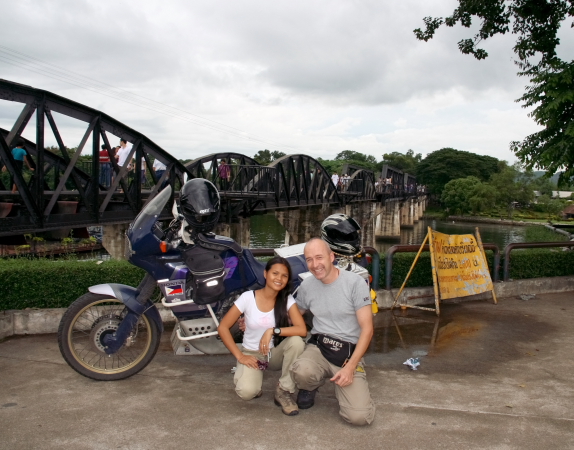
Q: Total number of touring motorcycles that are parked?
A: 1